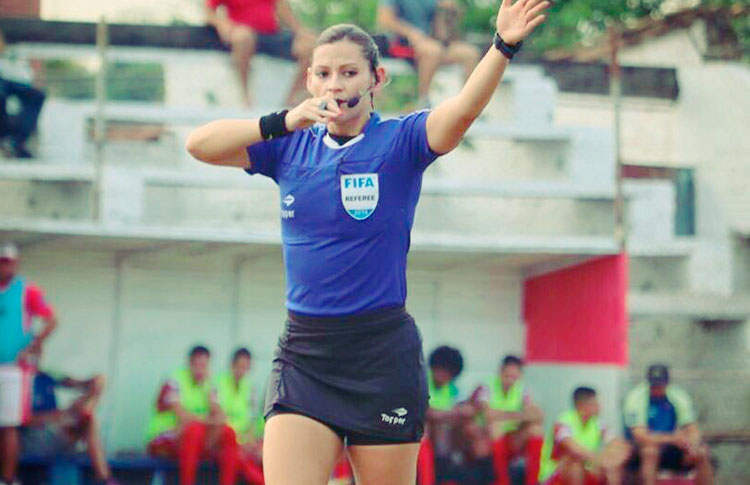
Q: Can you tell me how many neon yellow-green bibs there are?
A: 5